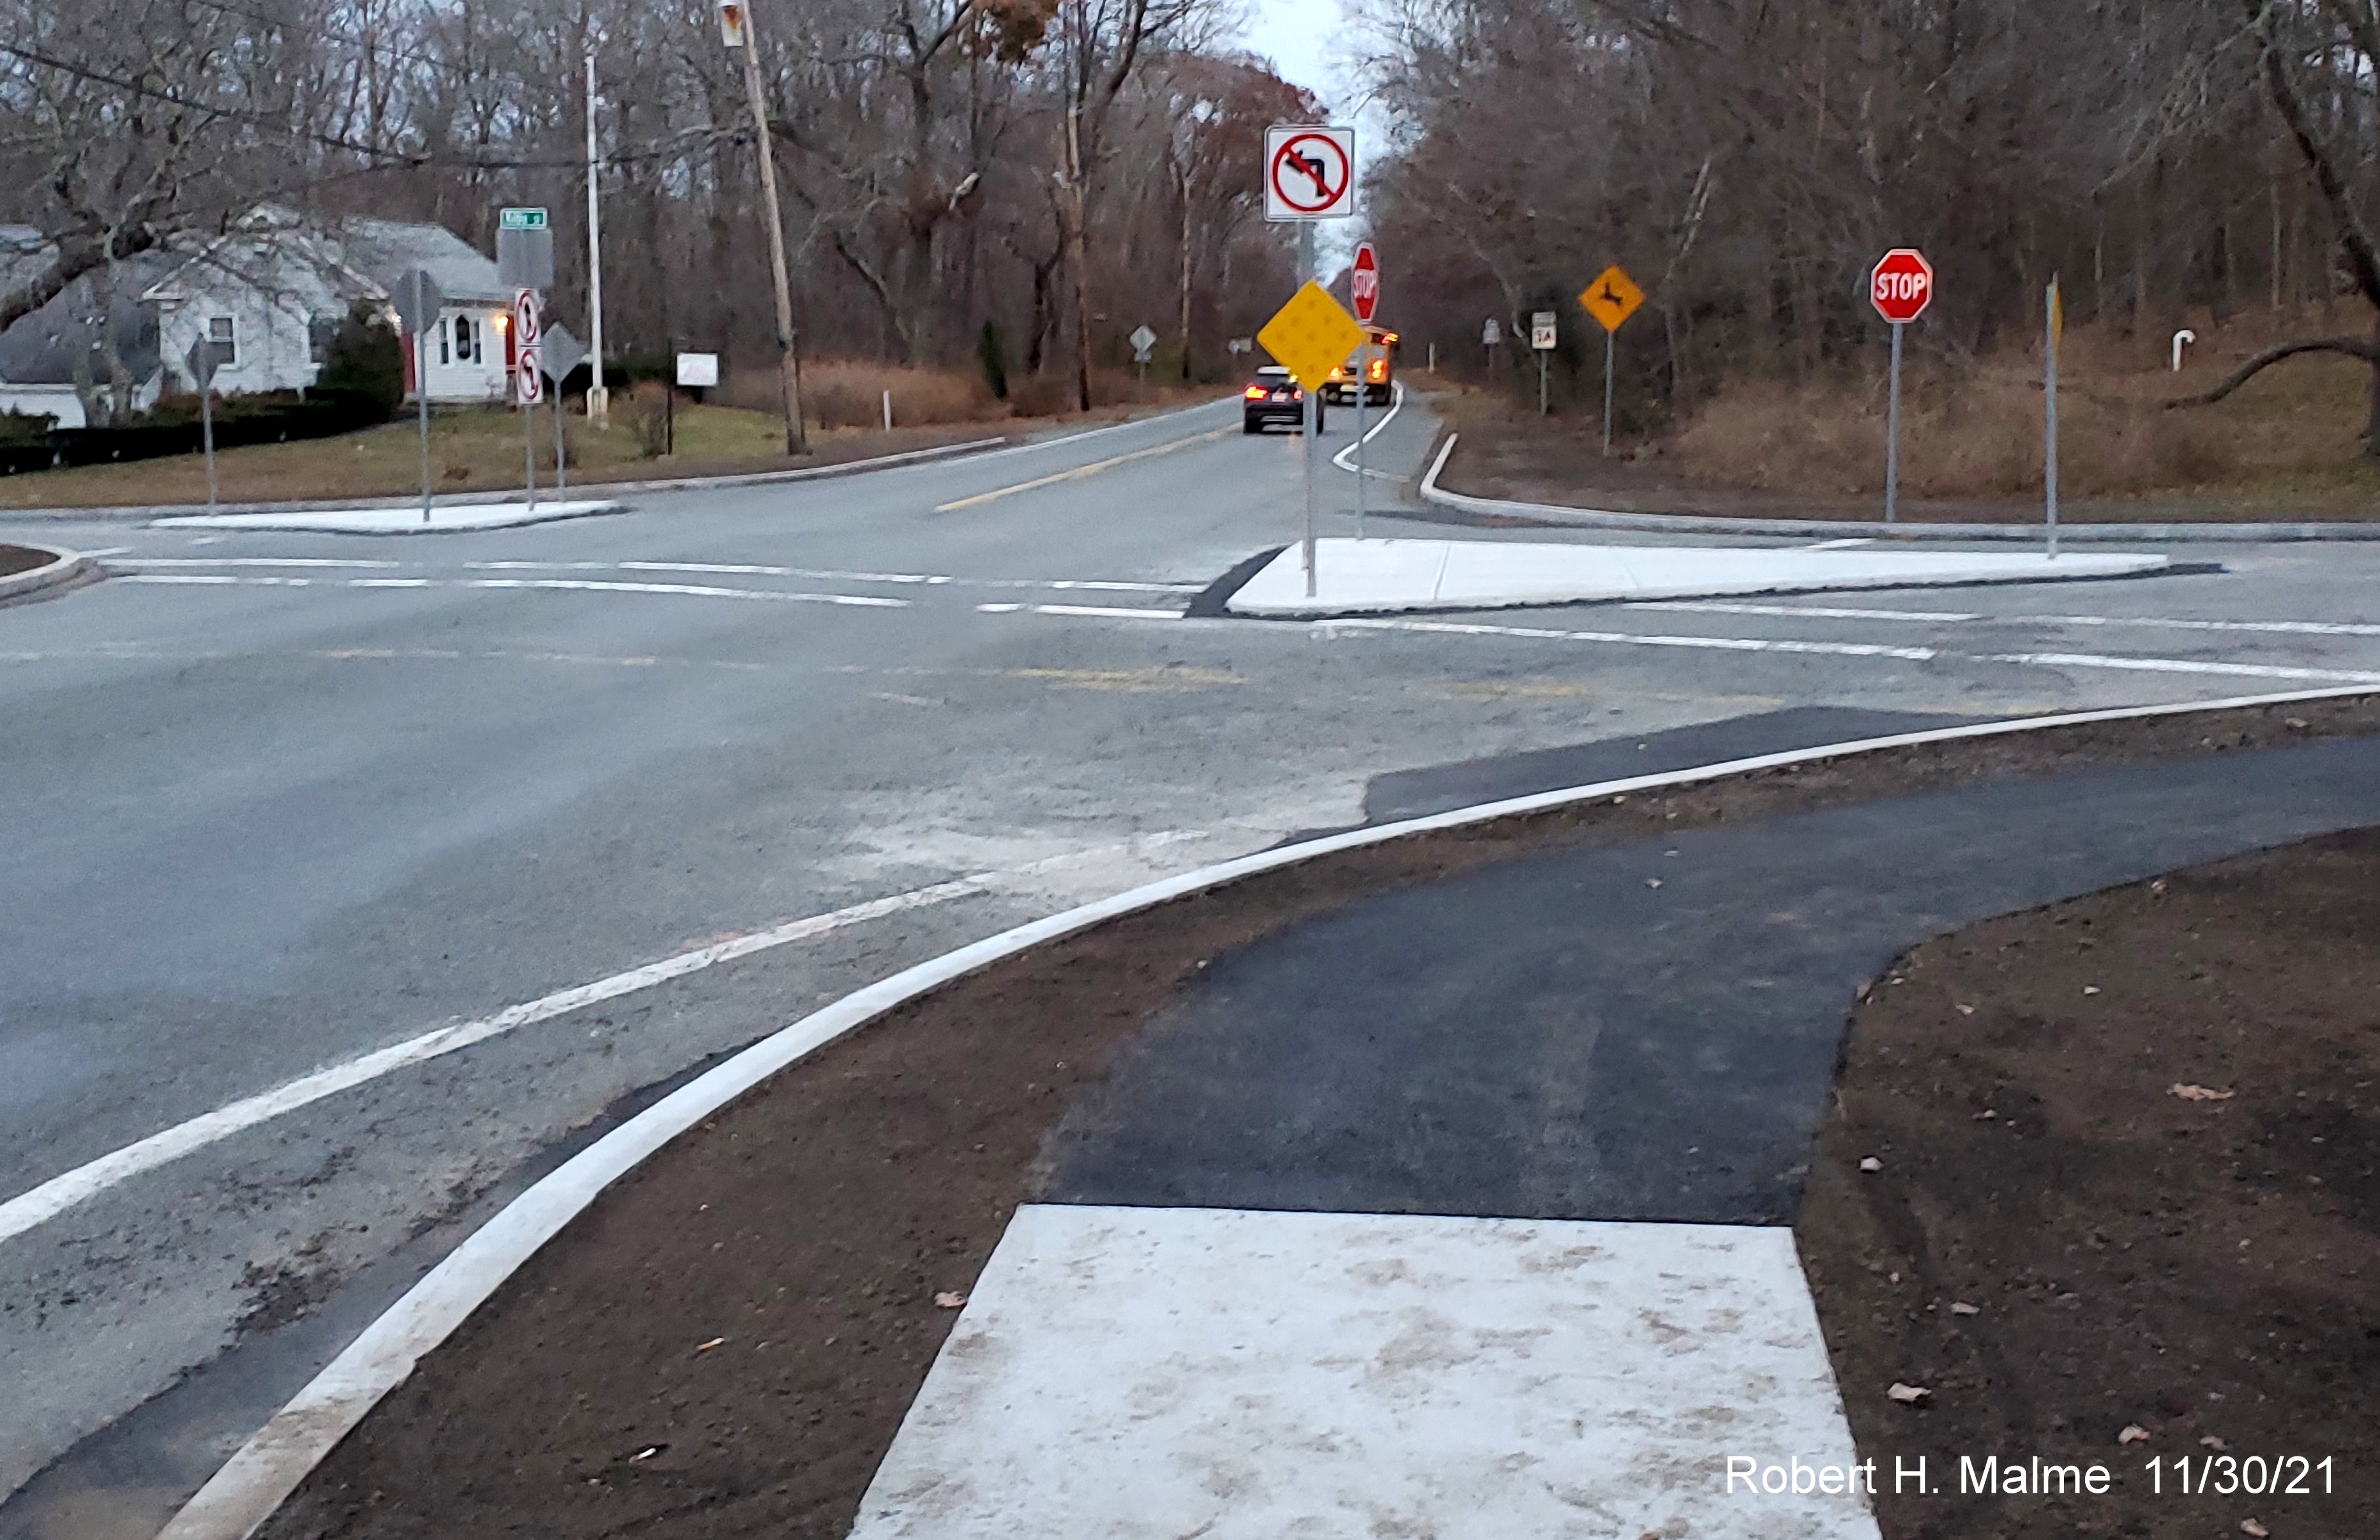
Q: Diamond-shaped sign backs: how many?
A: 3